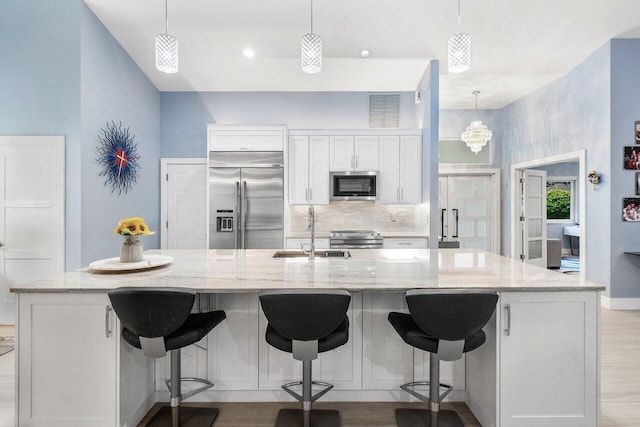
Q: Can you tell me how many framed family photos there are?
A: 4